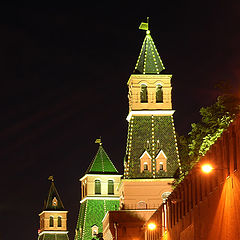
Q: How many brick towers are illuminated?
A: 3